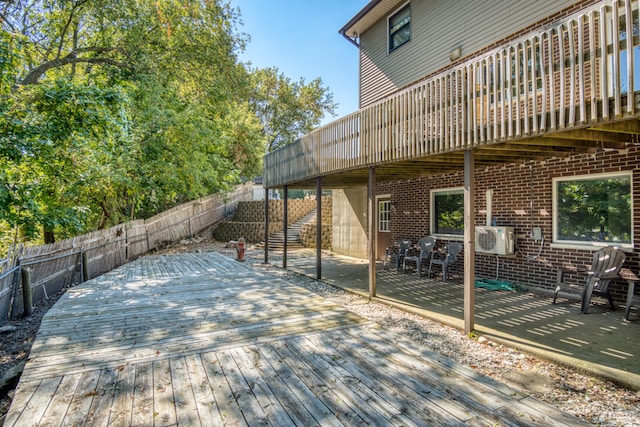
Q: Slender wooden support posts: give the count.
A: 5